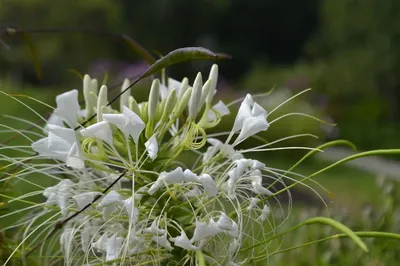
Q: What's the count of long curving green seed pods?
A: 4